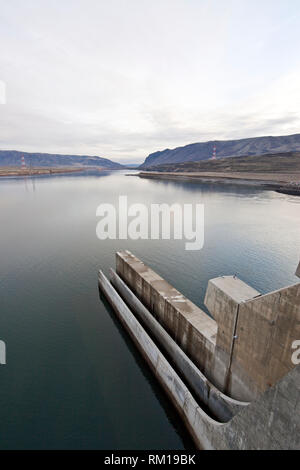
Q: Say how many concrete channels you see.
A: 2